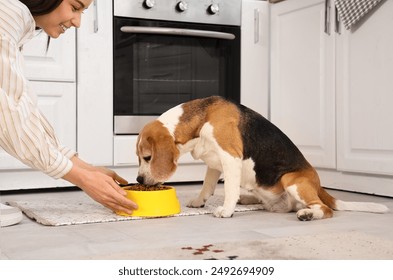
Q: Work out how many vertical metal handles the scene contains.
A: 4